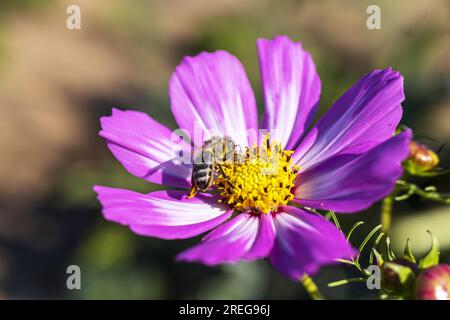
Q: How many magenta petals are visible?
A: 8